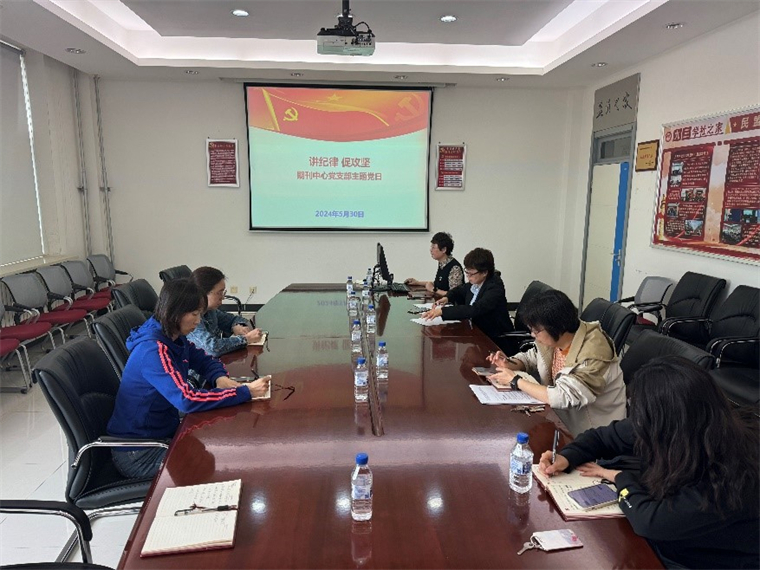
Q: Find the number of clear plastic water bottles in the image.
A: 10